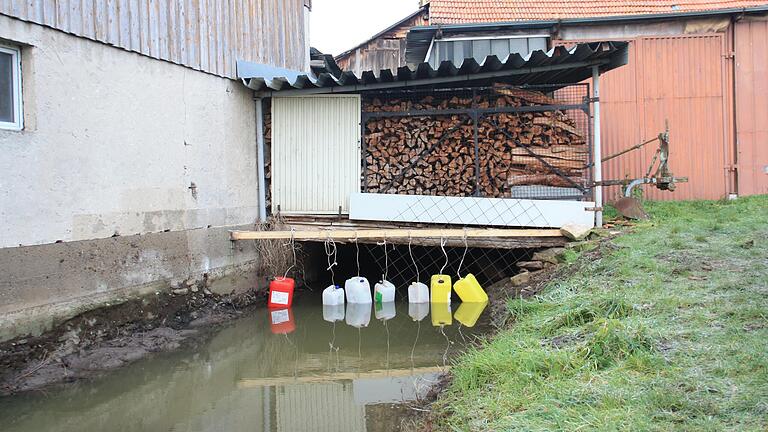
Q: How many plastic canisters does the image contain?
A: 7